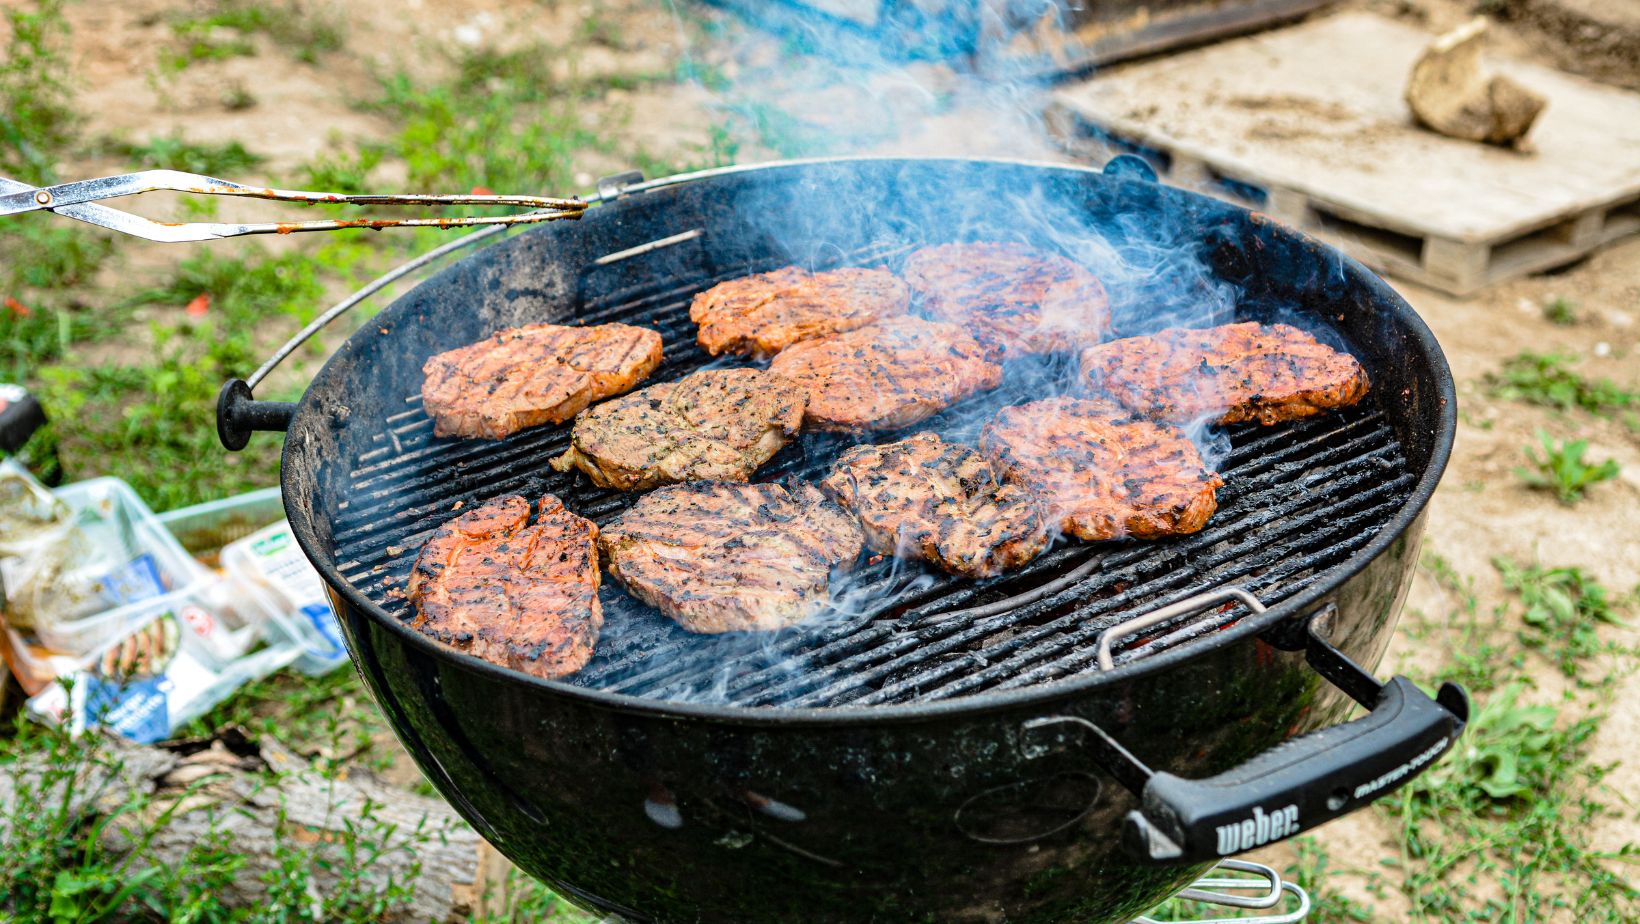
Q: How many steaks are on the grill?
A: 10